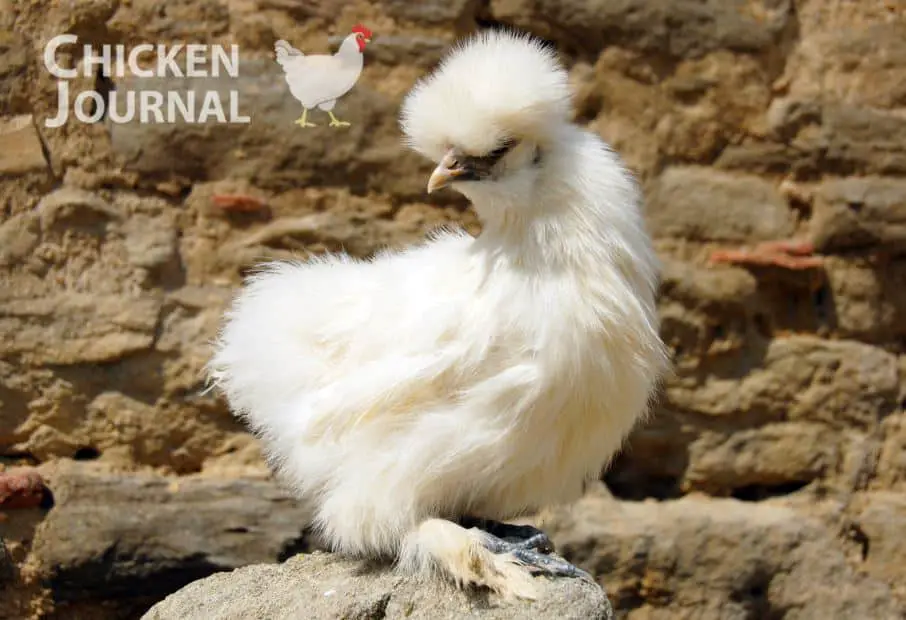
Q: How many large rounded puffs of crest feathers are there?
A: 1